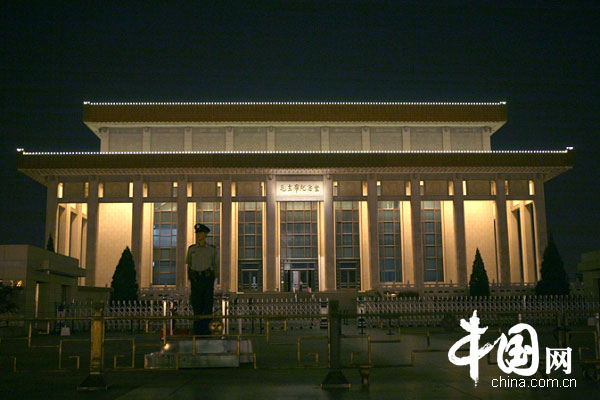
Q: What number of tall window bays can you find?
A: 7